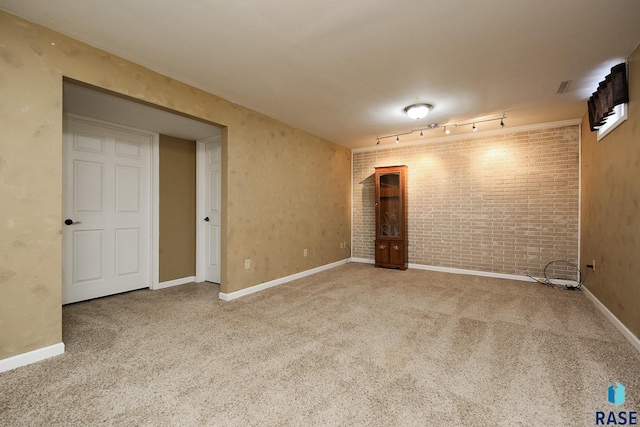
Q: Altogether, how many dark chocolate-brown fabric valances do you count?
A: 1